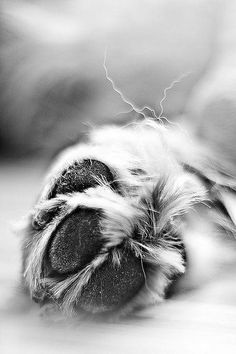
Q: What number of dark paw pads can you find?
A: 3